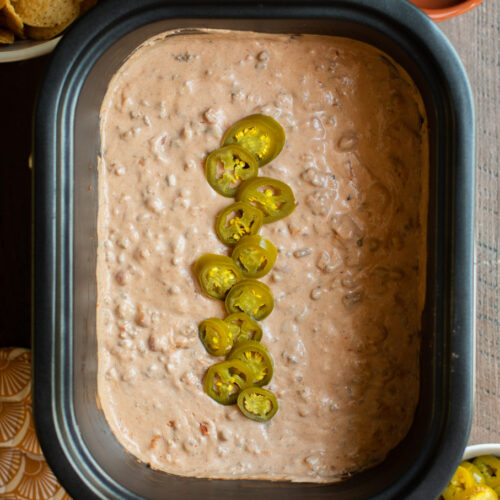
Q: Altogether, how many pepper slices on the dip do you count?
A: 12